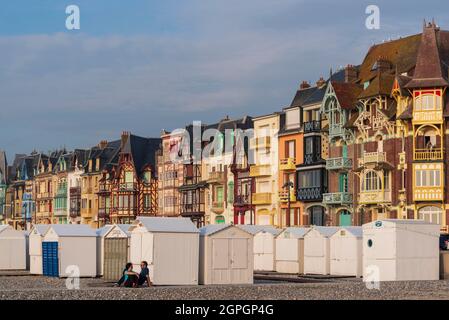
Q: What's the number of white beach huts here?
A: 11